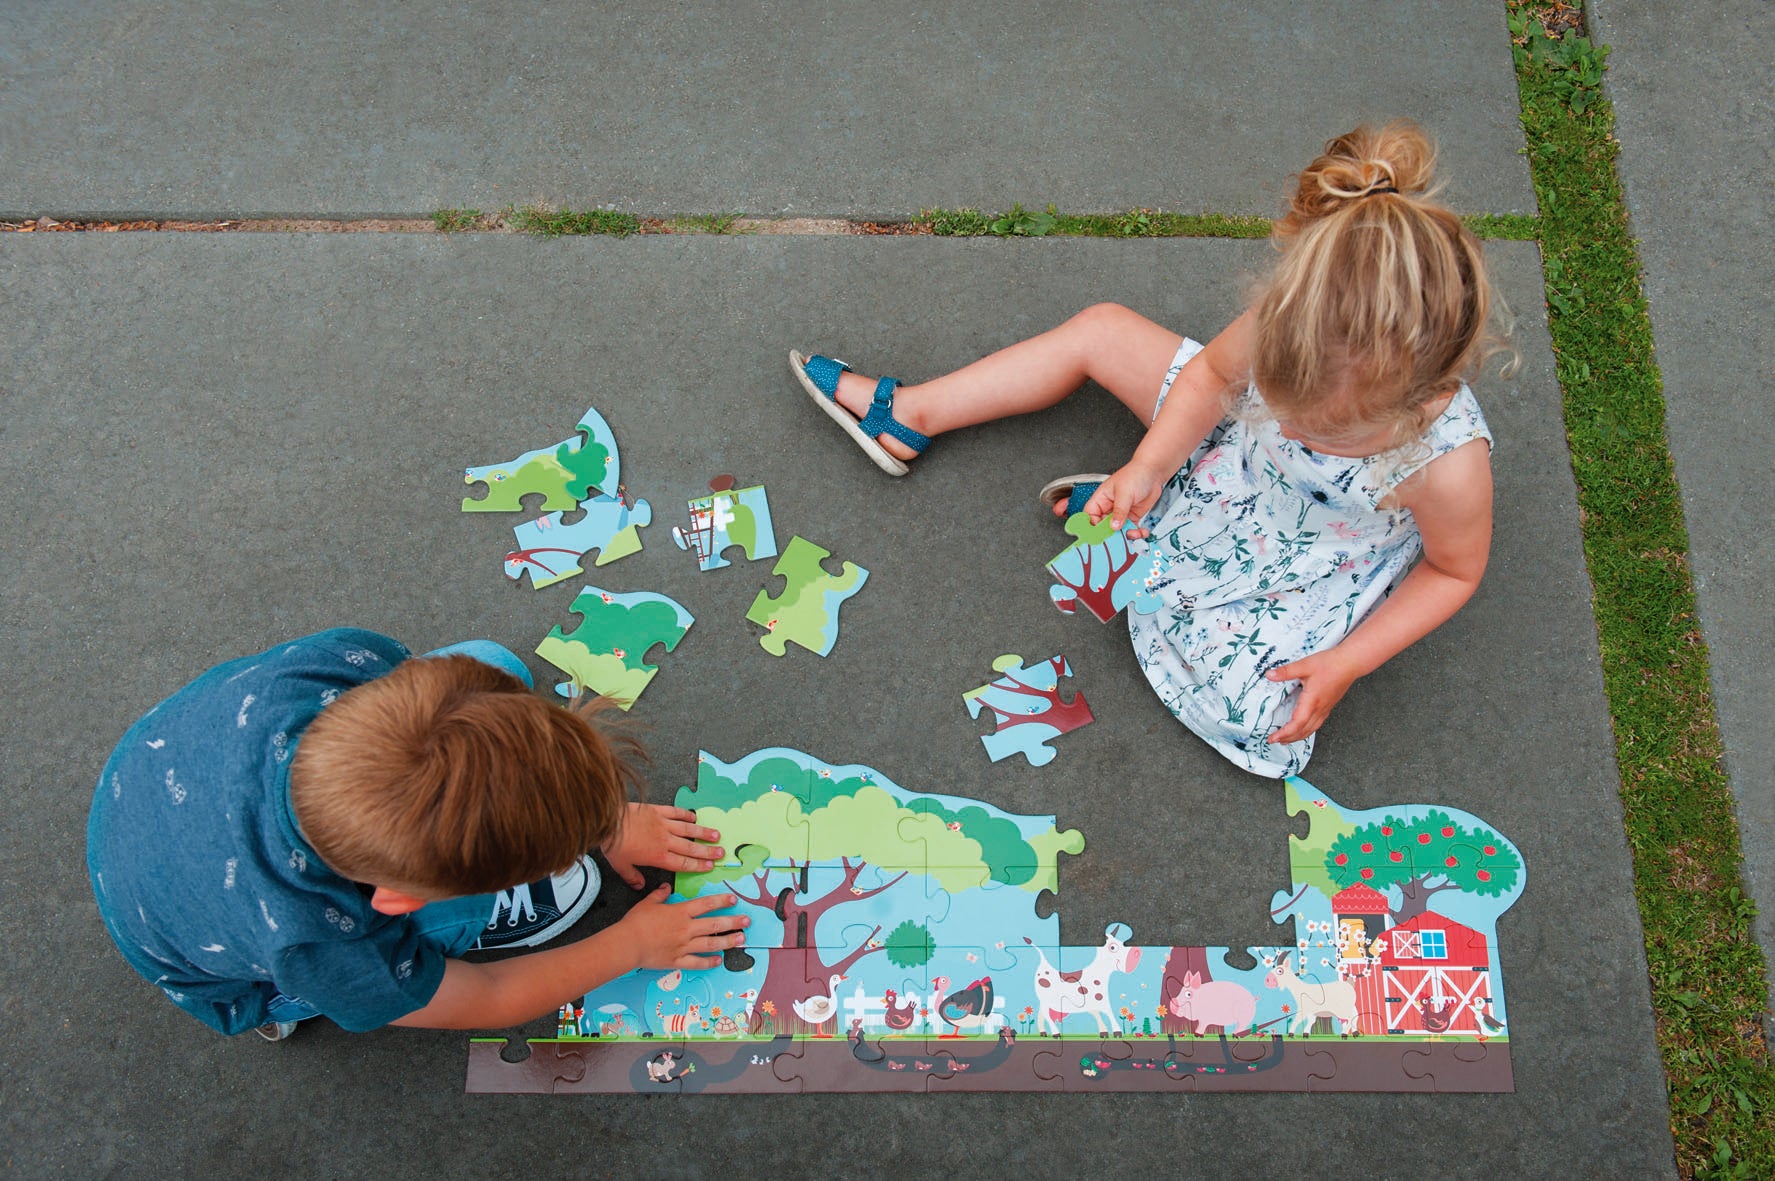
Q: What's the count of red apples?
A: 10